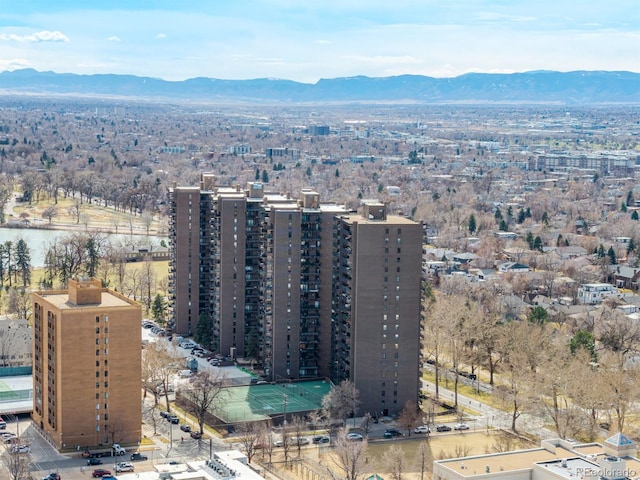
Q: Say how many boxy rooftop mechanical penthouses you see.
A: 5